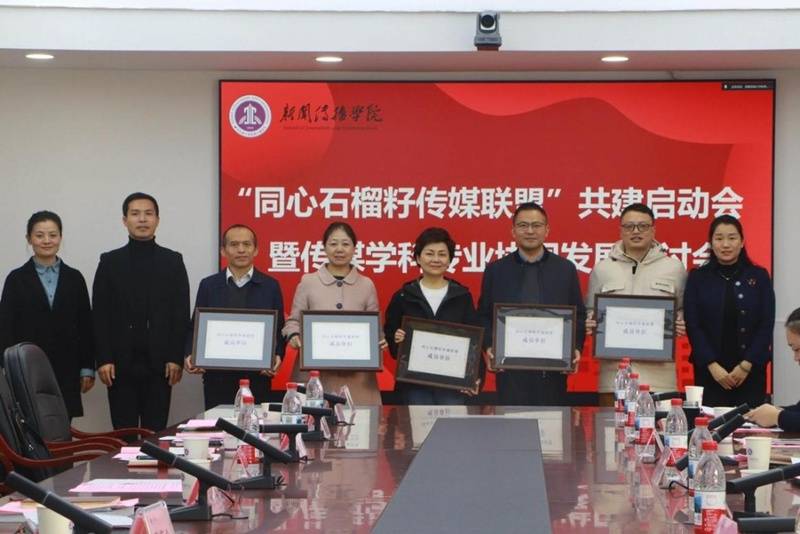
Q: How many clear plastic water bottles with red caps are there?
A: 11